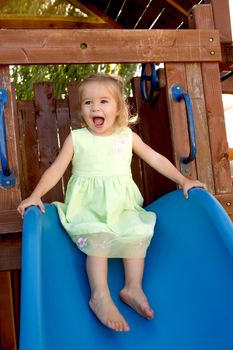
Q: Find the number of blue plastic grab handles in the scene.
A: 2